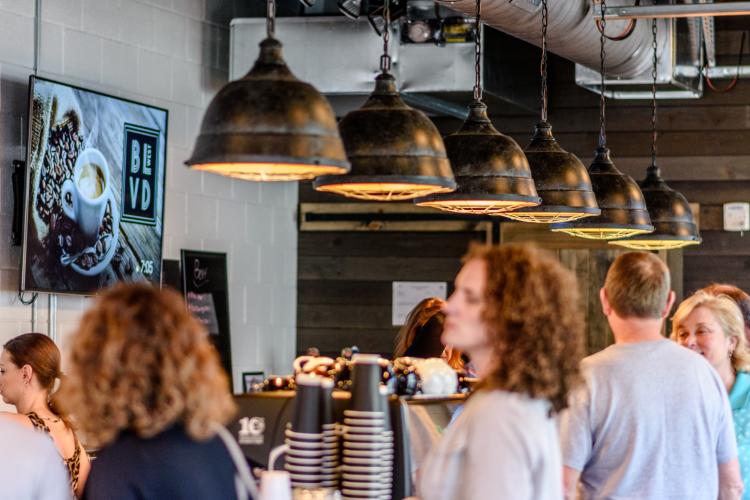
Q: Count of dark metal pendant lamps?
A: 6